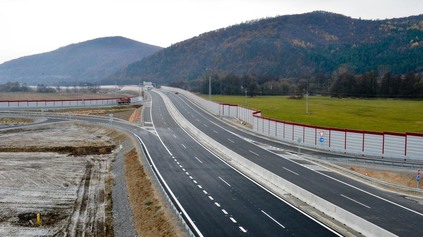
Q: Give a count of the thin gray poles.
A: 3